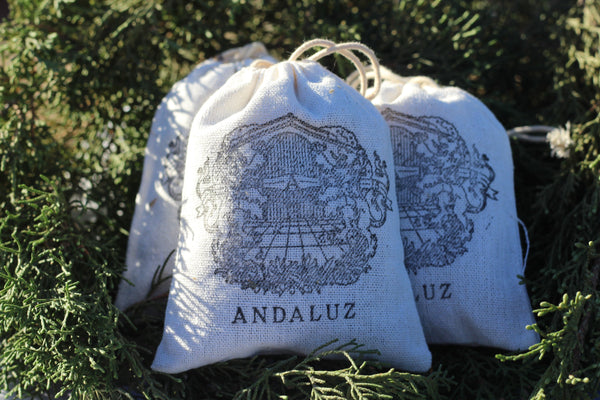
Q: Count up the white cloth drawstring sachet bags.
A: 3